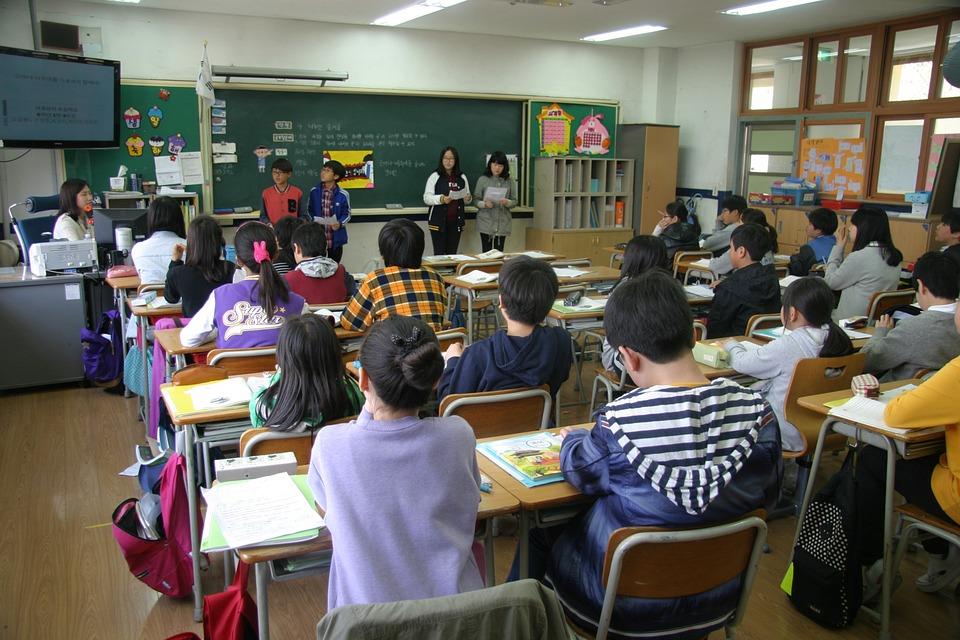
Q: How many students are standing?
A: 4